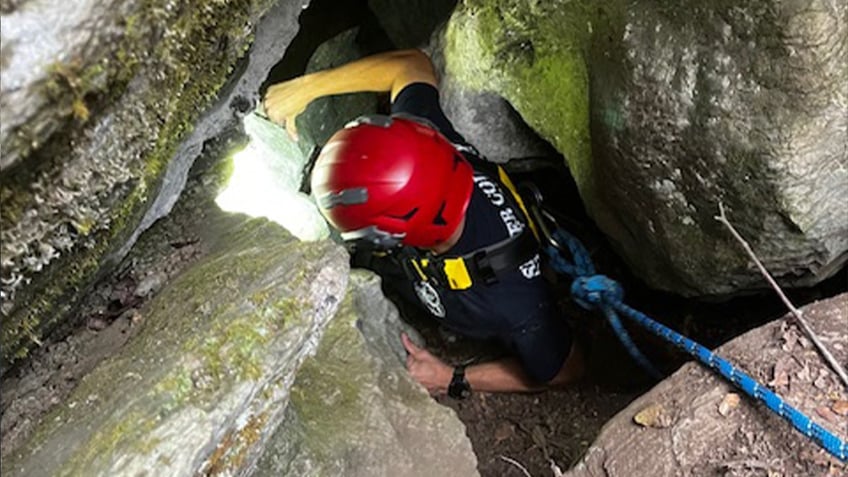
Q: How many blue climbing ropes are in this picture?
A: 1